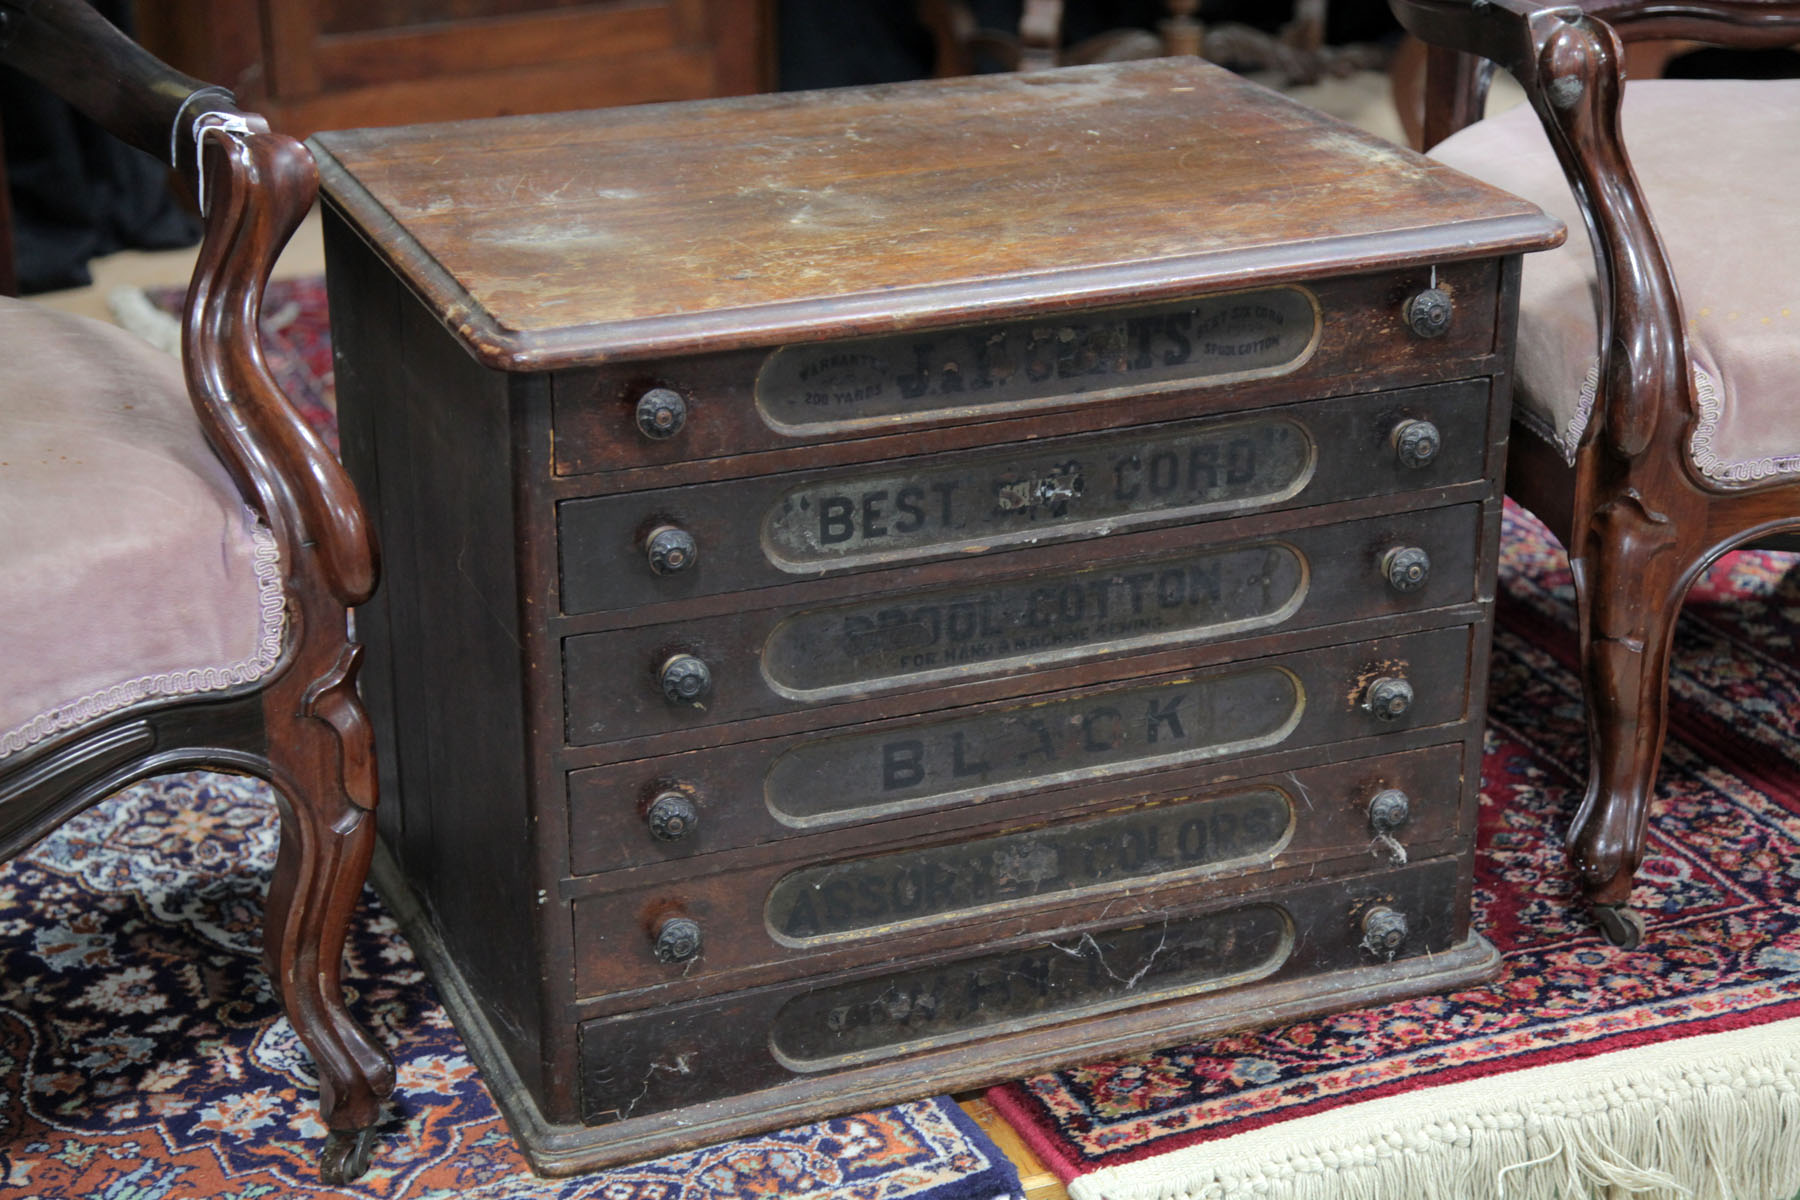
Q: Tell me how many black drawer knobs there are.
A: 11